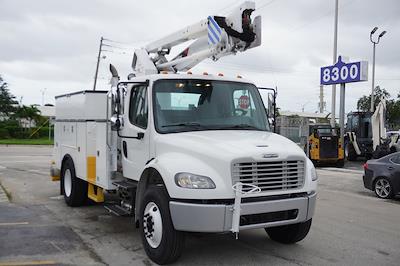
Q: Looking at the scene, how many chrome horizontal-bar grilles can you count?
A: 1